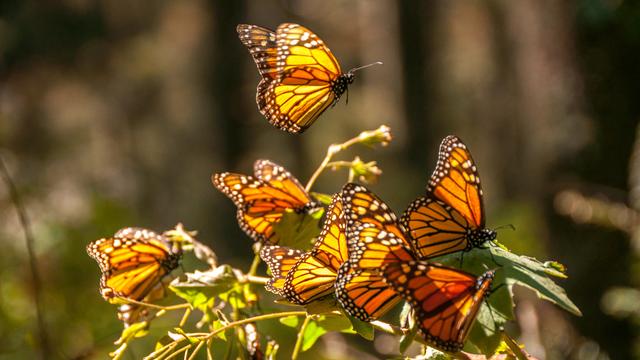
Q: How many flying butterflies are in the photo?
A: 1